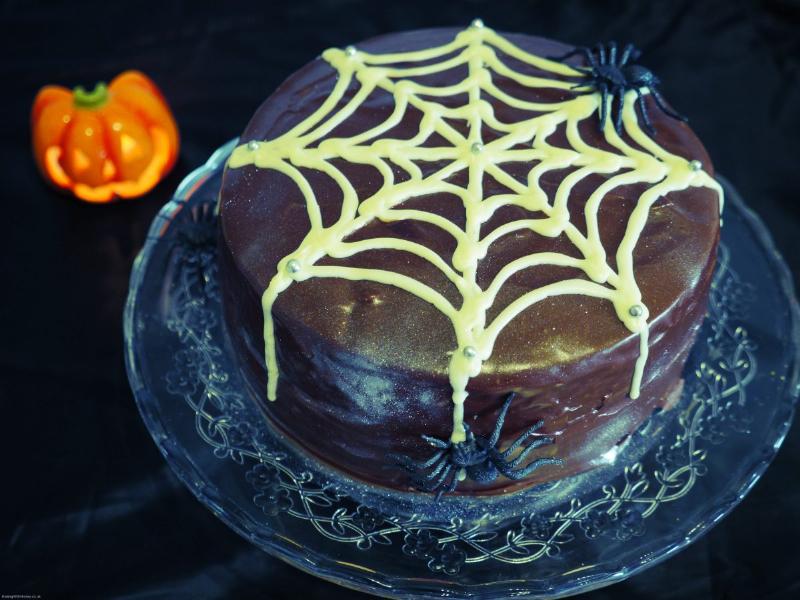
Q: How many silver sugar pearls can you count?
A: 8